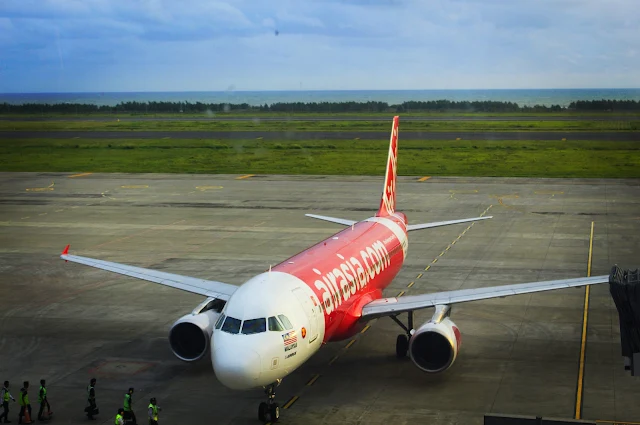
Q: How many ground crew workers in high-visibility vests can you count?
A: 7